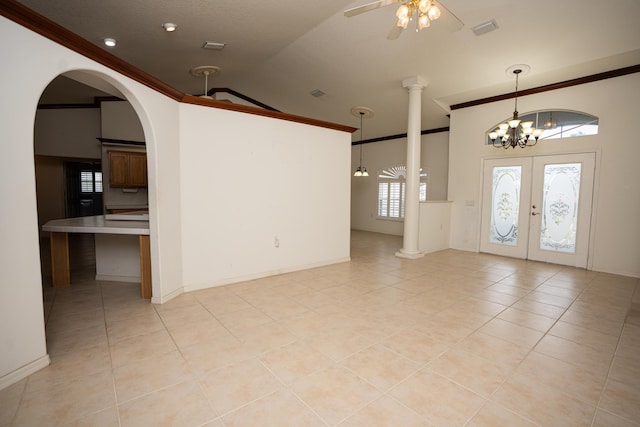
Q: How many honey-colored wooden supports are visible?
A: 2